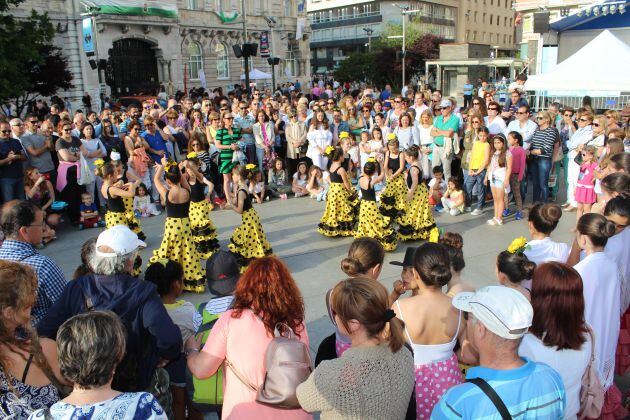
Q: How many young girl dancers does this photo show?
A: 10